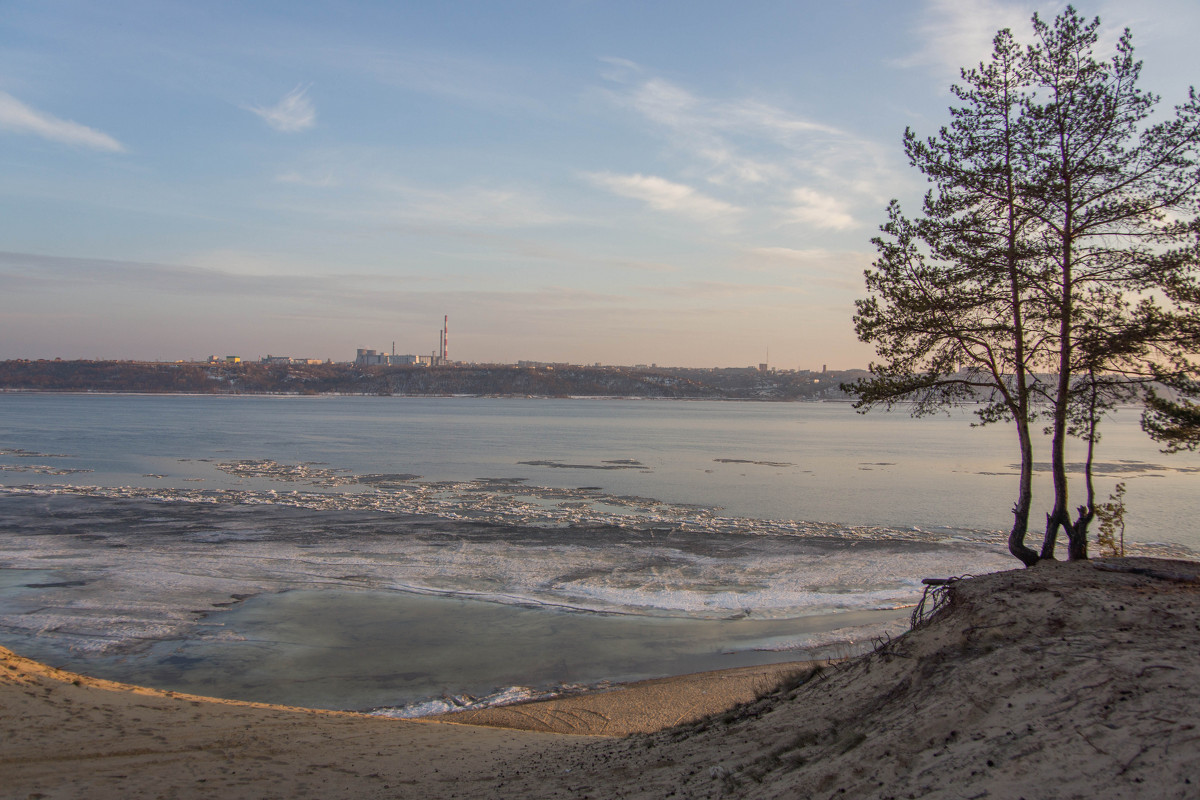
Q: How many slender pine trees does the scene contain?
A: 3